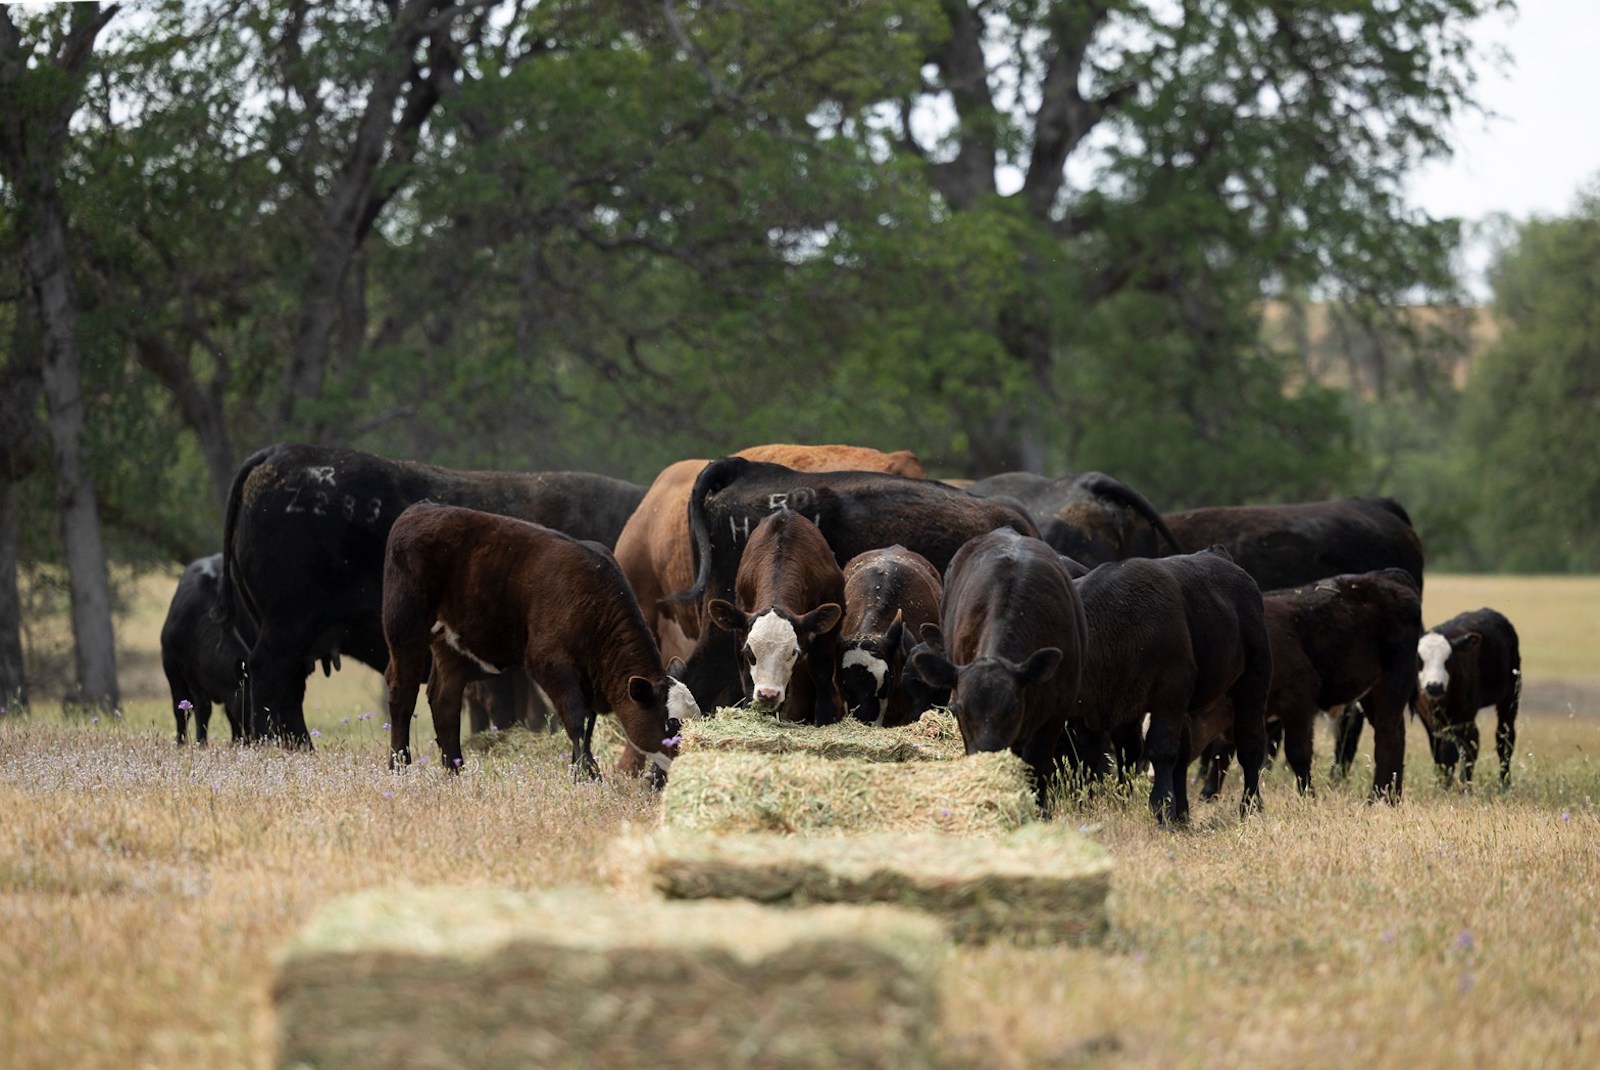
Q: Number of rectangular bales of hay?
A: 4